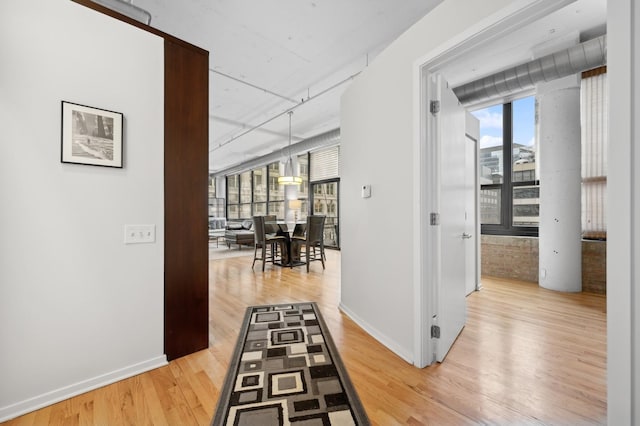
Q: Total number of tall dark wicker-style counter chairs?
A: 4